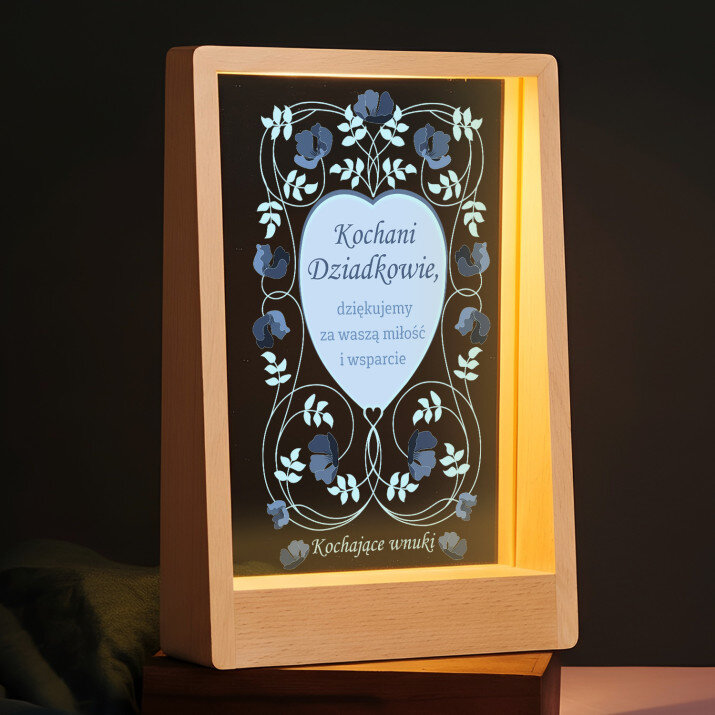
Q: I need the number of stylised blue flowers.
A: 13